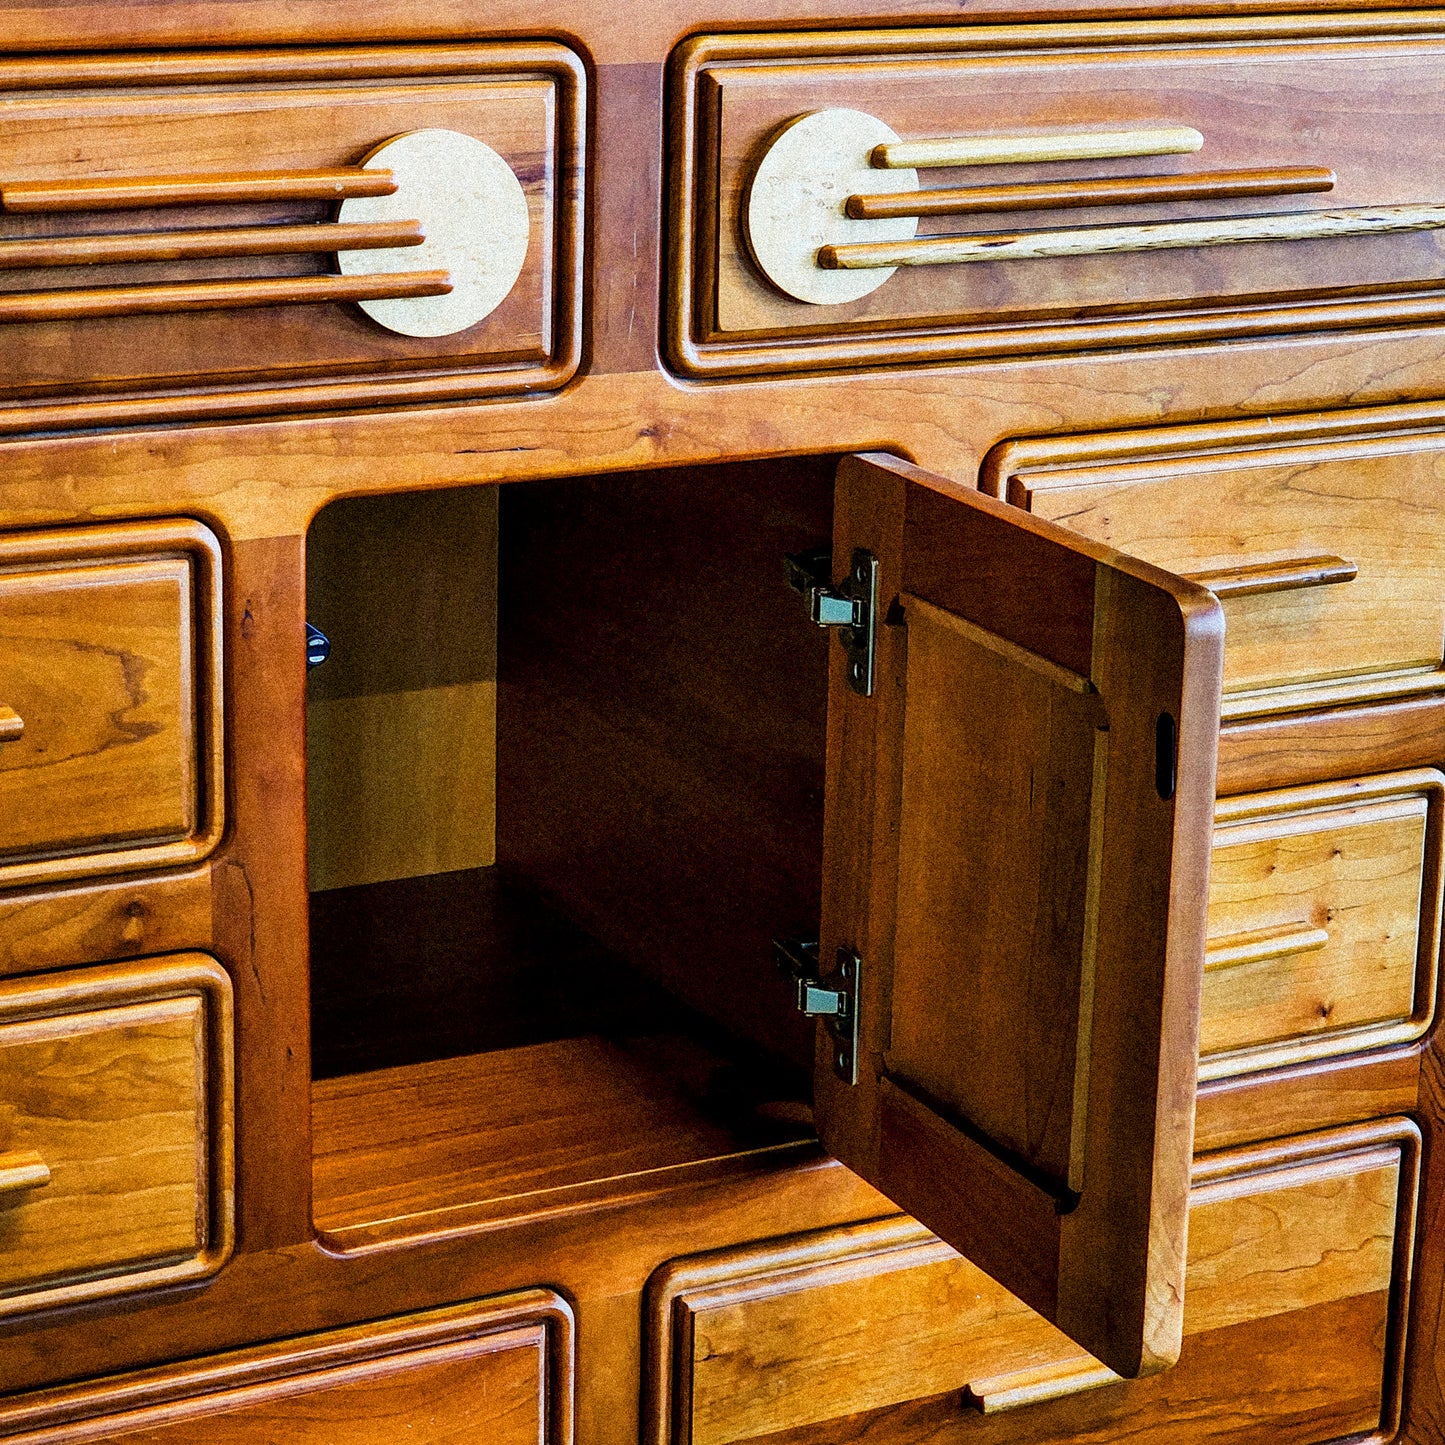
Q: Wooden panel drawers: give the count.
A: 8